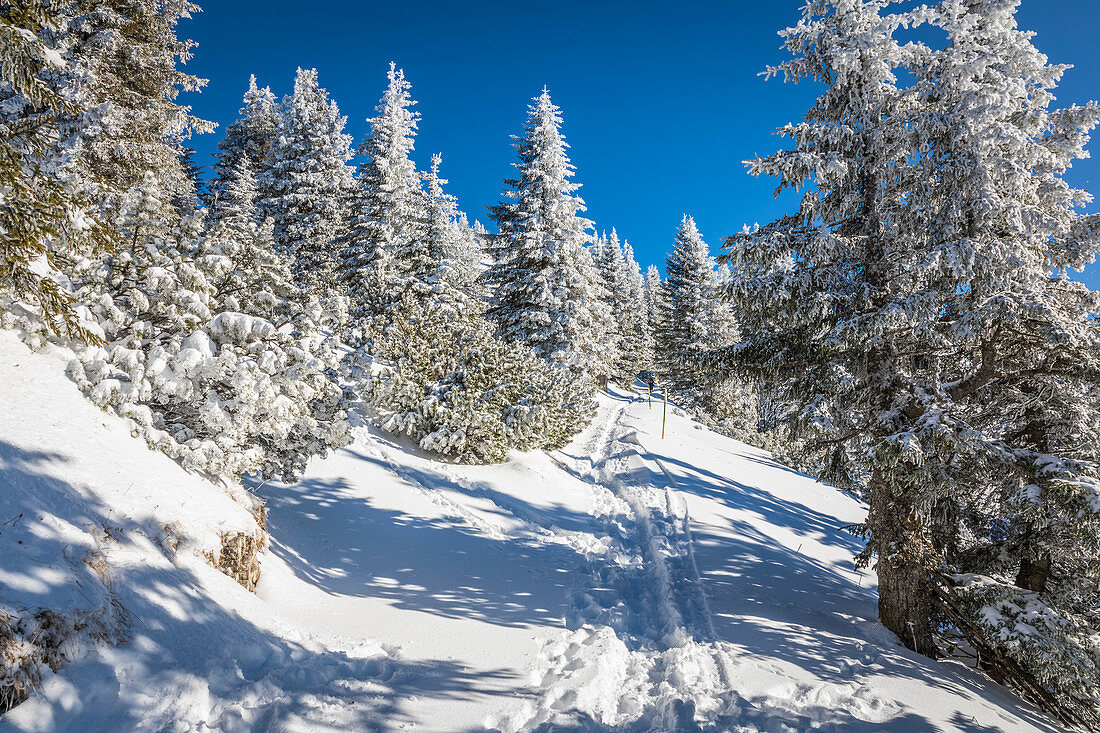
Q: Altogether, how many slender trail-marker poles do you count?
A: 2